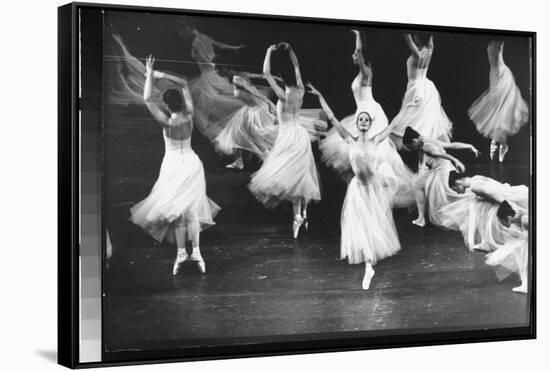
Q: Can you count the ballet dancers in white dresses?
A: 12